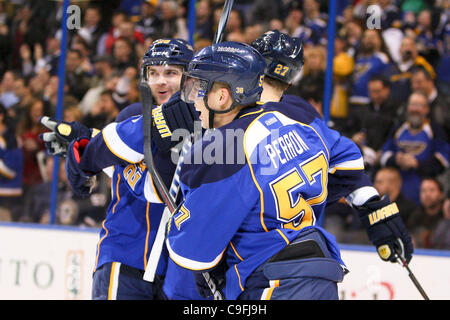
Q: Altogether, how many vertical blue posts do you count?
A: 3